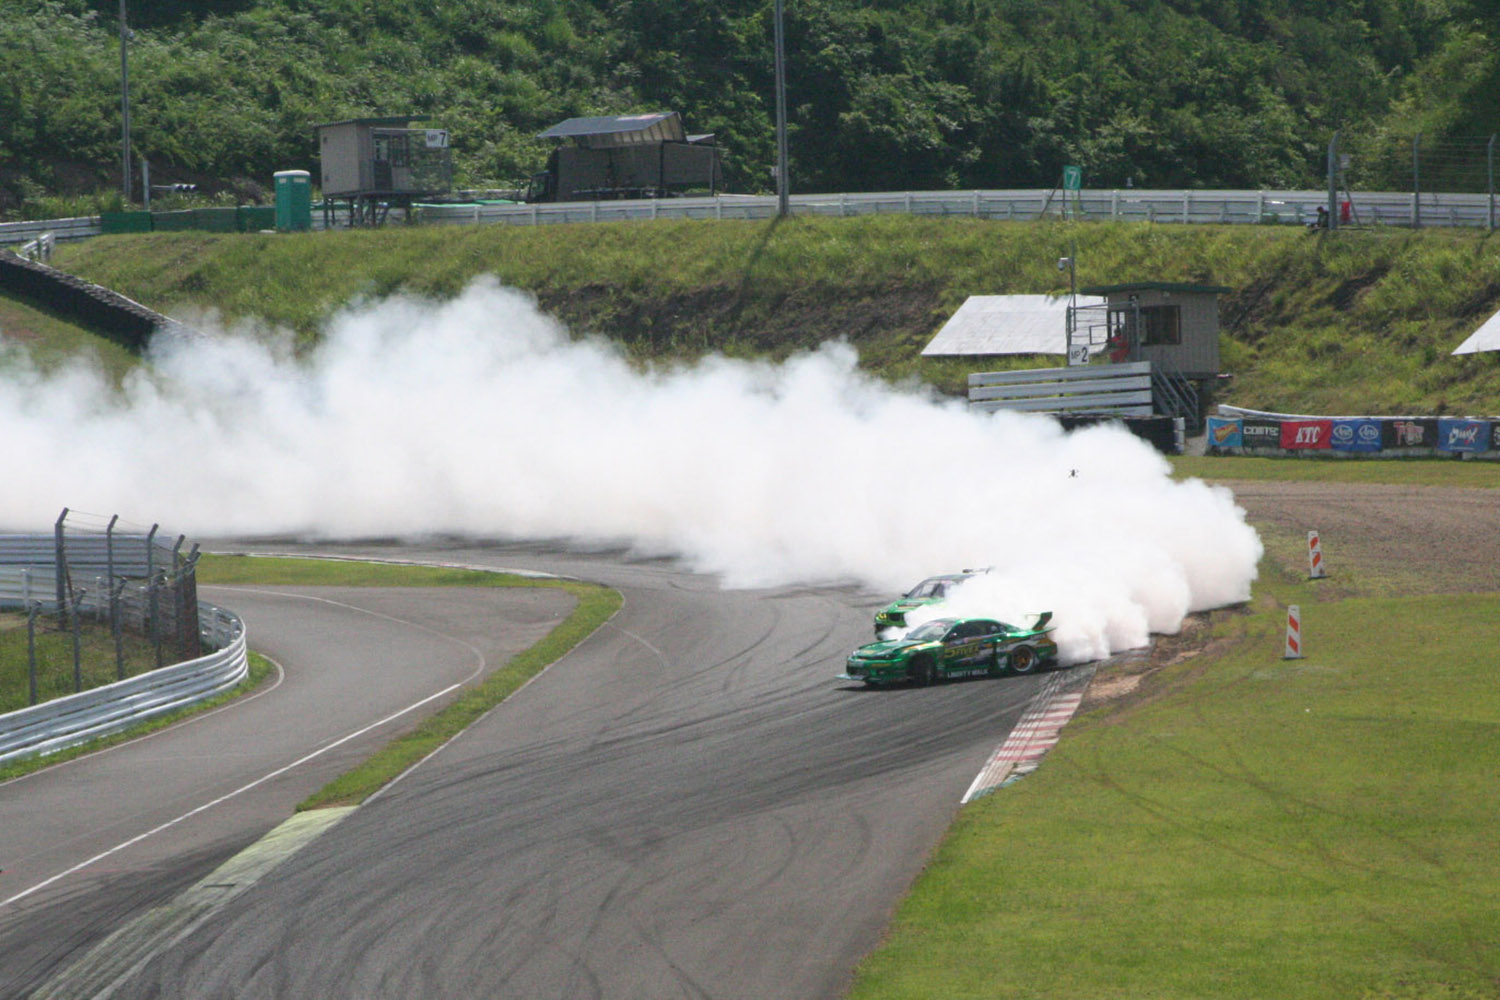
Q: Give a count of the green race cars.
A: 2